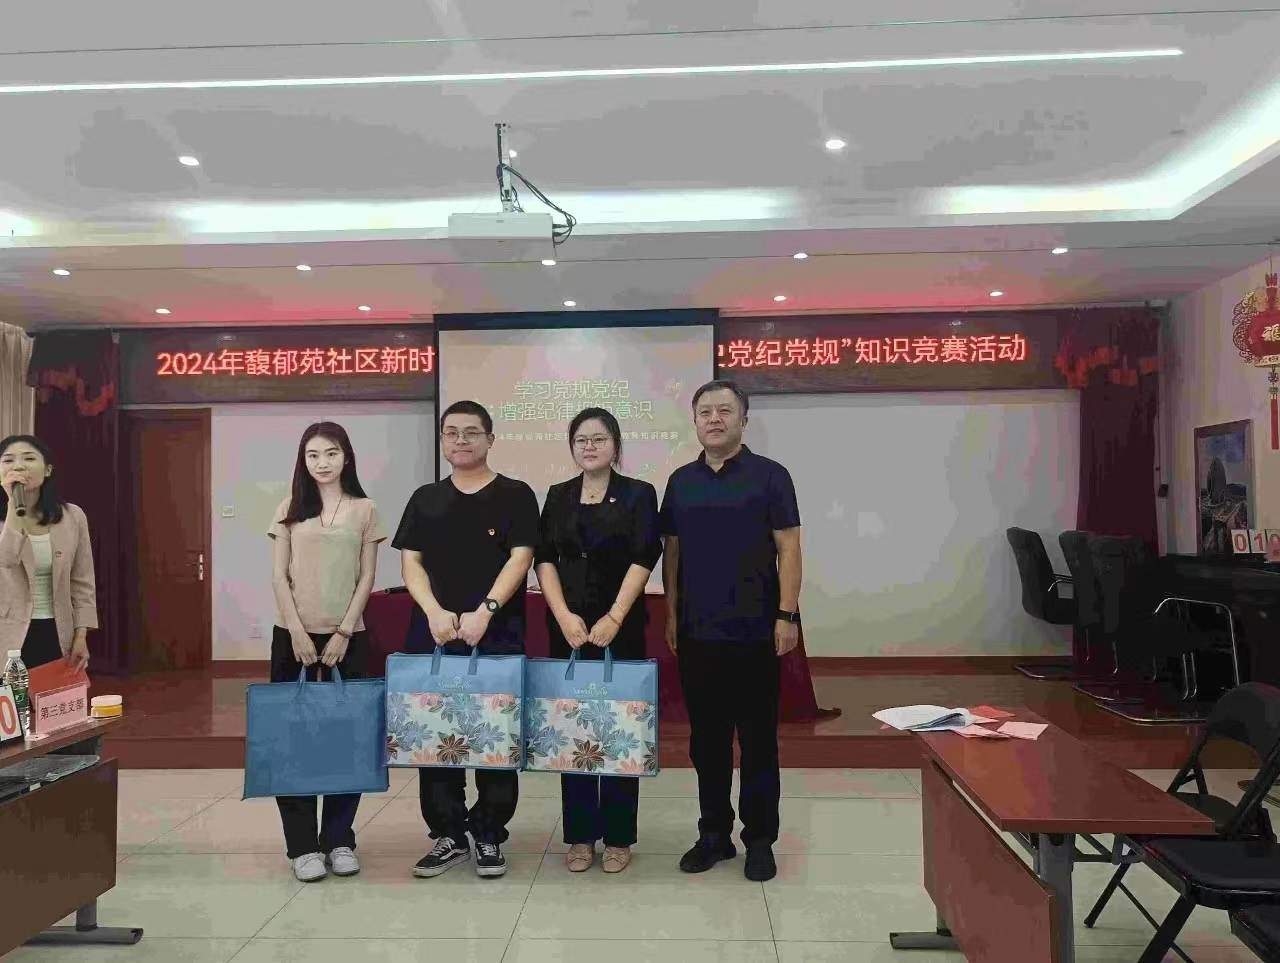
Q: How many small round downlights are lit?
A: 13